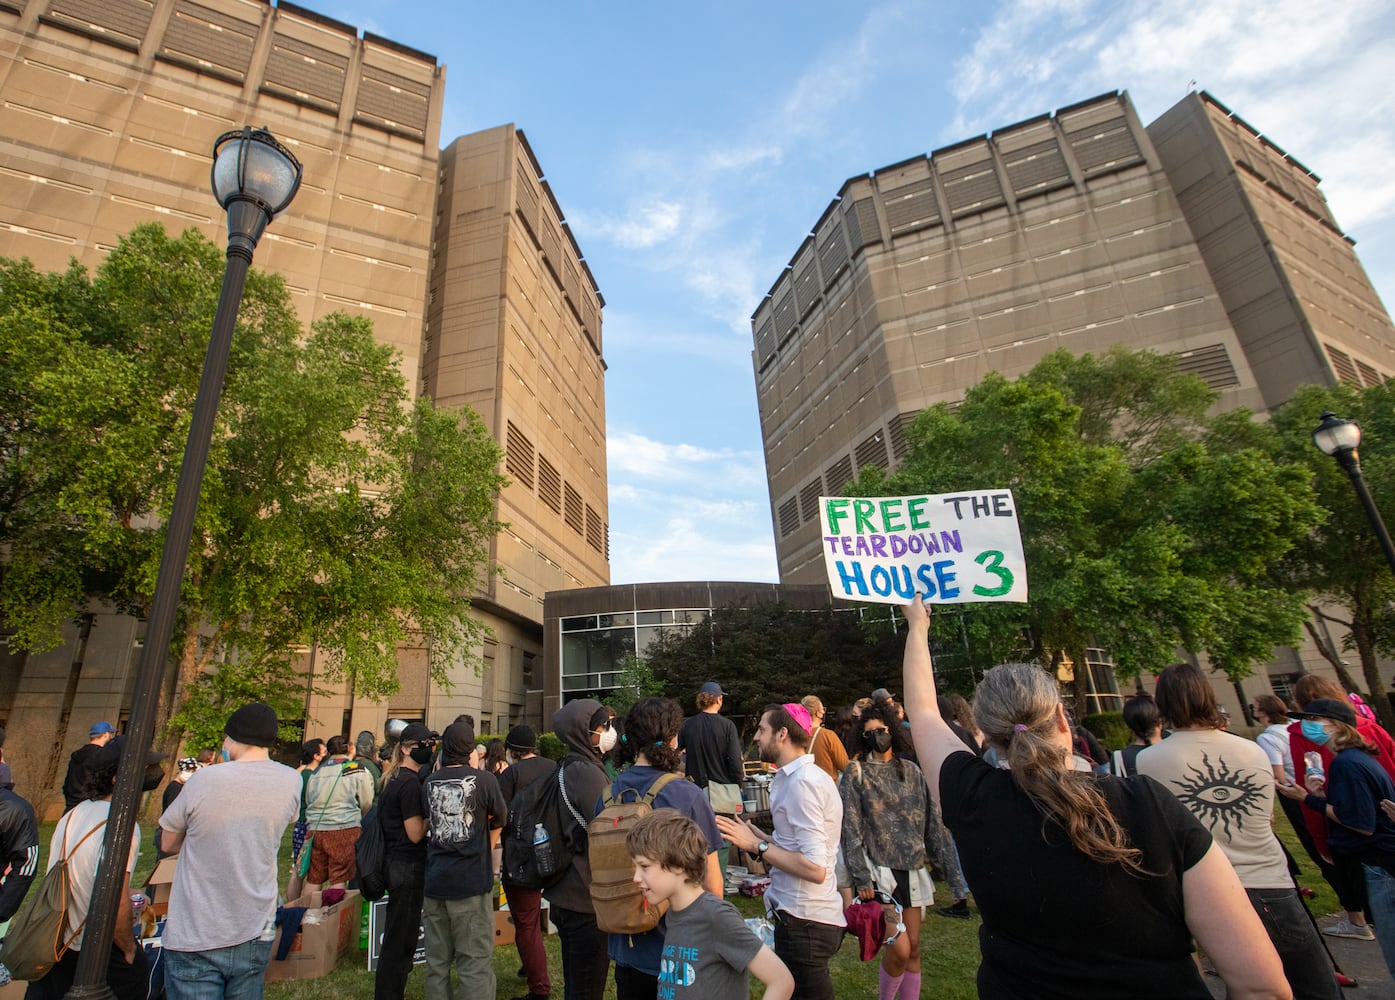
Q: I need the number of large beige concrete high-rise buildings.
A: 2